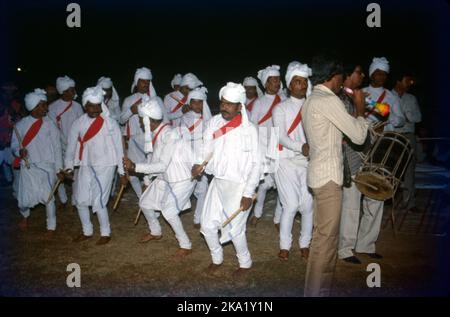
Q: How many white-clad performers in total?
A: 14